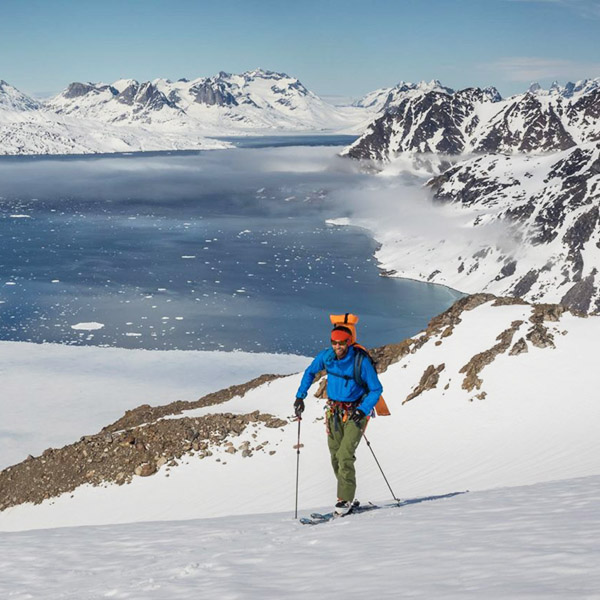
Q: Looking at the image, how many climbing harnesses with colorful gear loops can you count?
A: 1